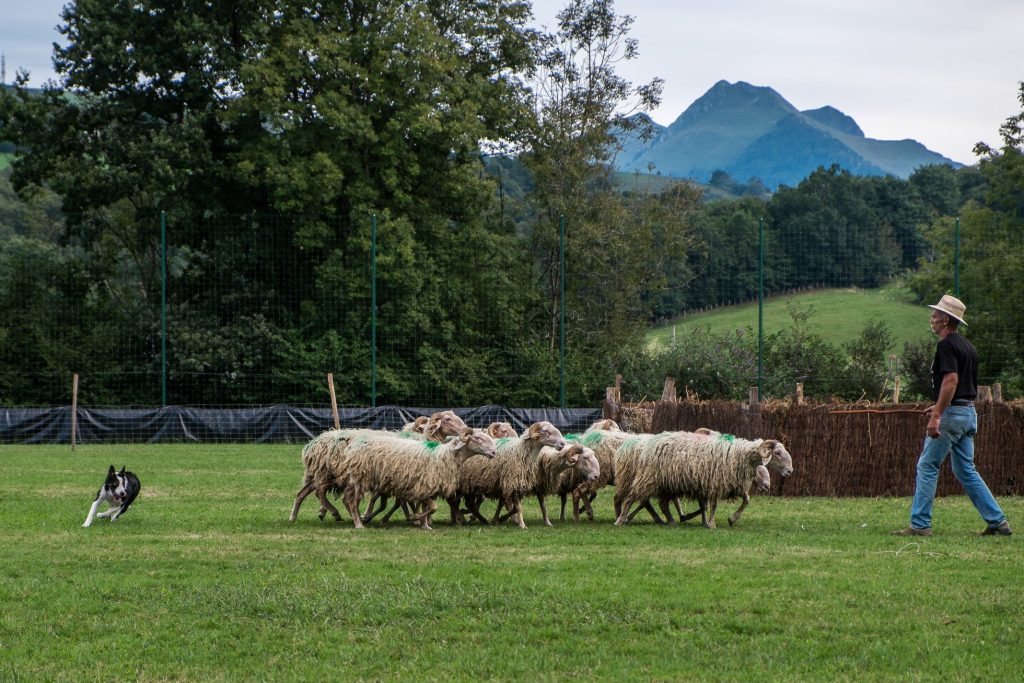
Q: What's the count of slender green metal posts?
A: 5